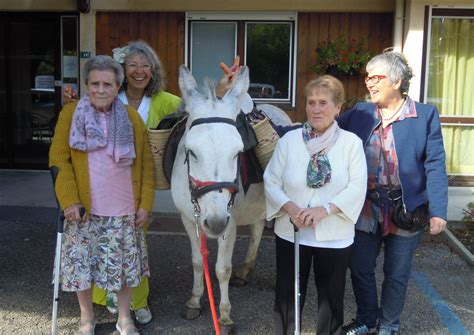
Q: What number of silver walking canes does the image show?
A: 2